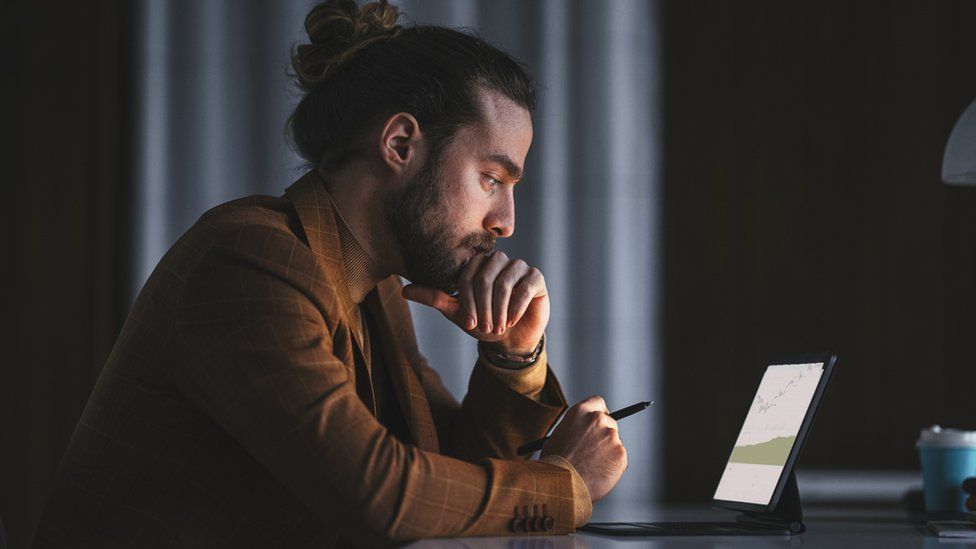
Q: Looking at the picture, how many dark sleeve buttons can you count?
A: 4